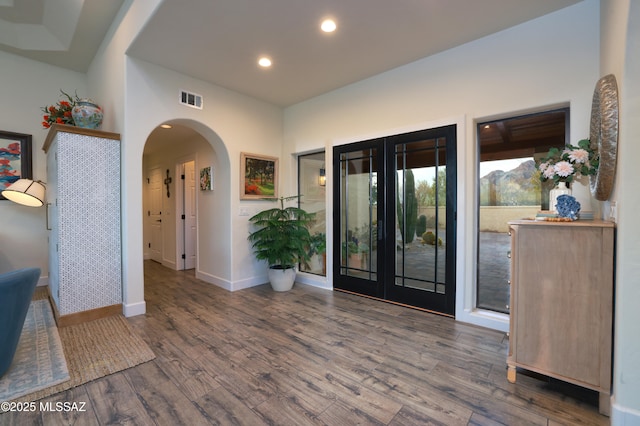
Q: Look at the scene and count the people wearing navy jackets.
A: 0